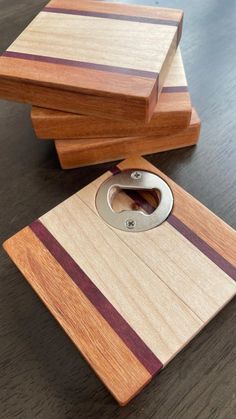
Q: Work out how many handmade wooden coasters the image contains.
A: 4